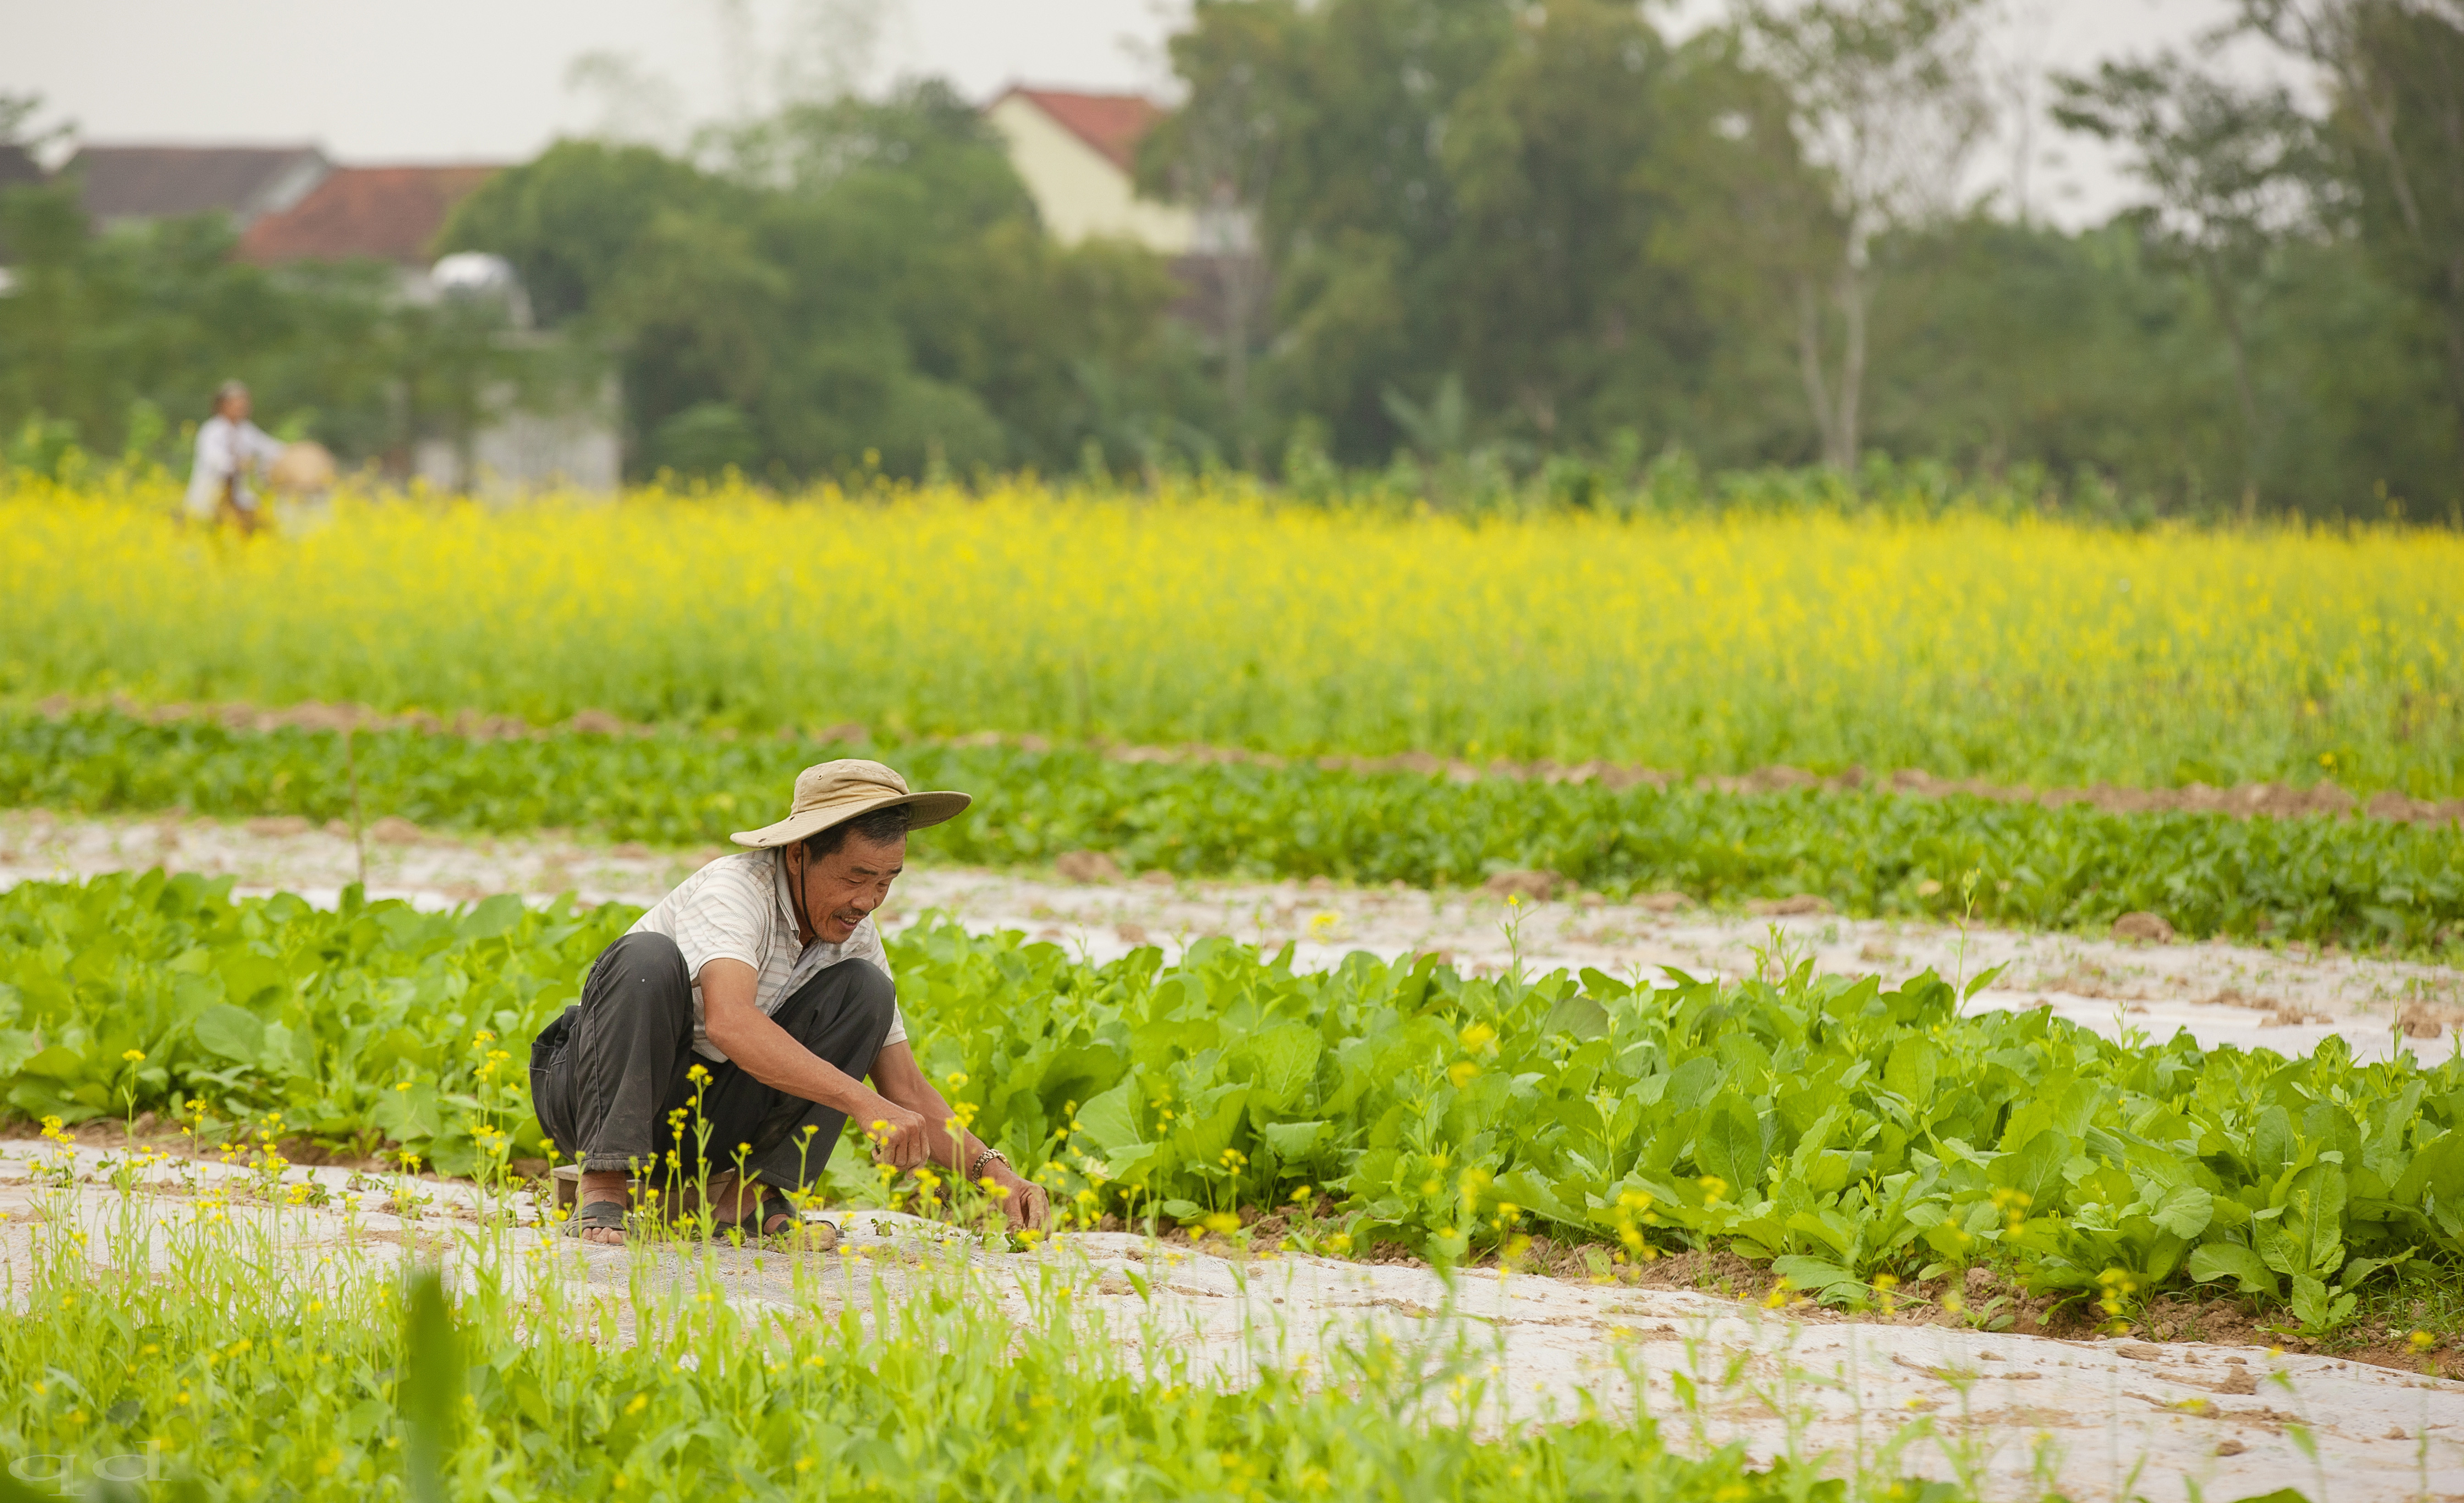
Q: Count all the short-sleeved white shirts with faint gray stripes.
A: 1